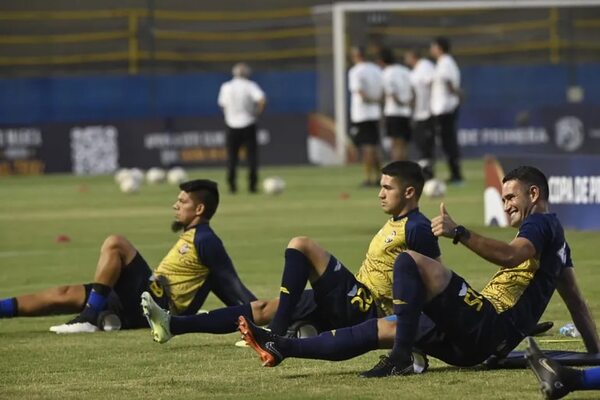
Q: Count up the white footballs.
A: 7